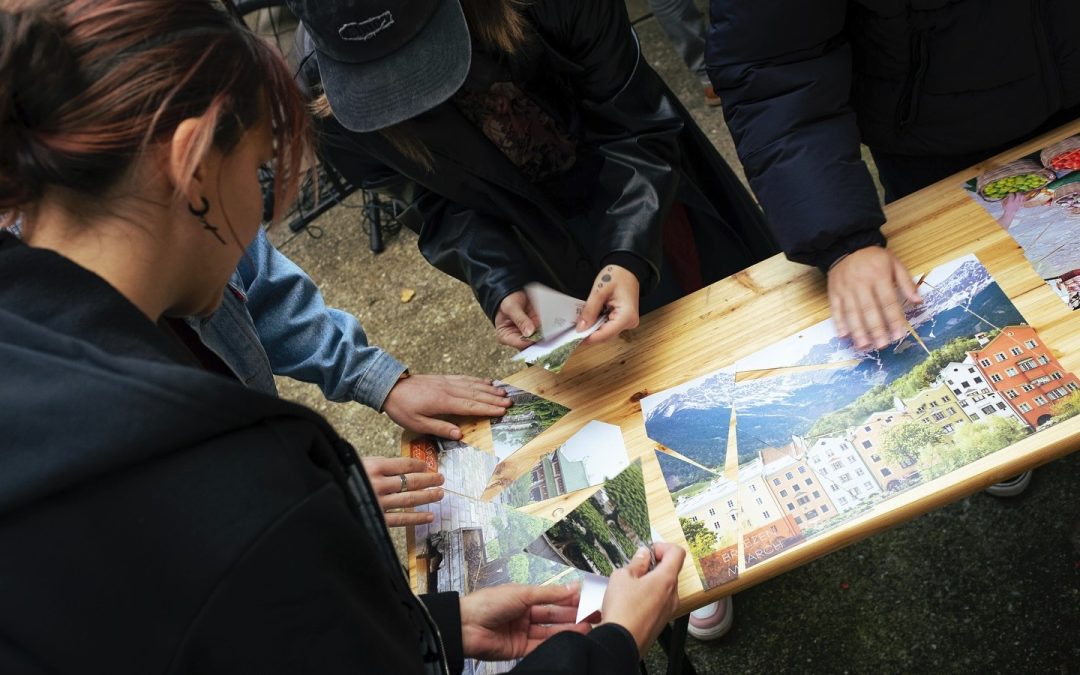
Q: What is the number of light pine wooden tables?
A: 1